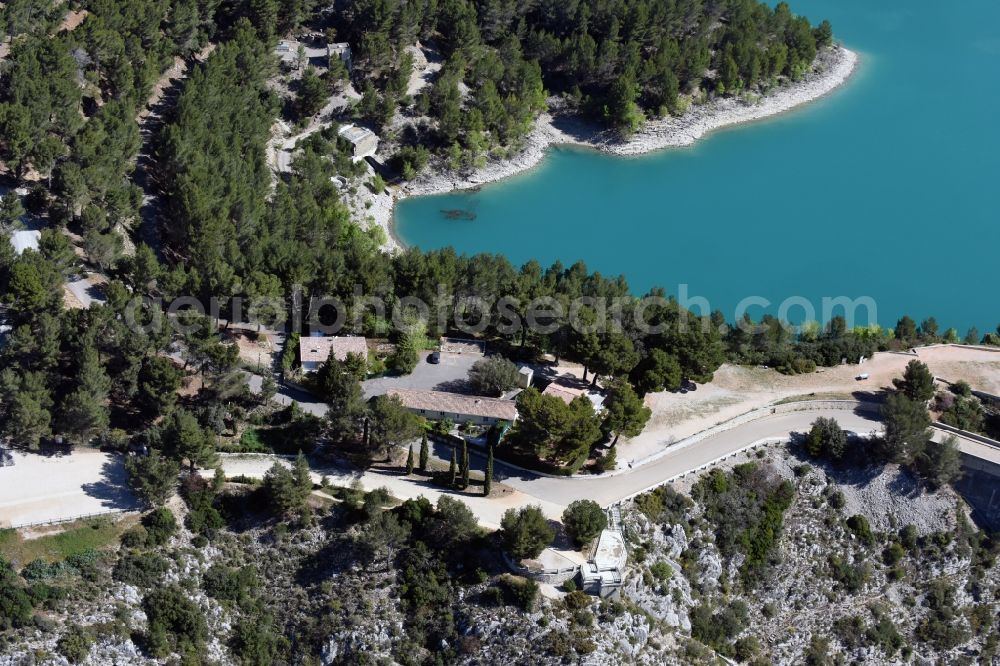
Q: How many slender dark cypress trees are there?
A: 6